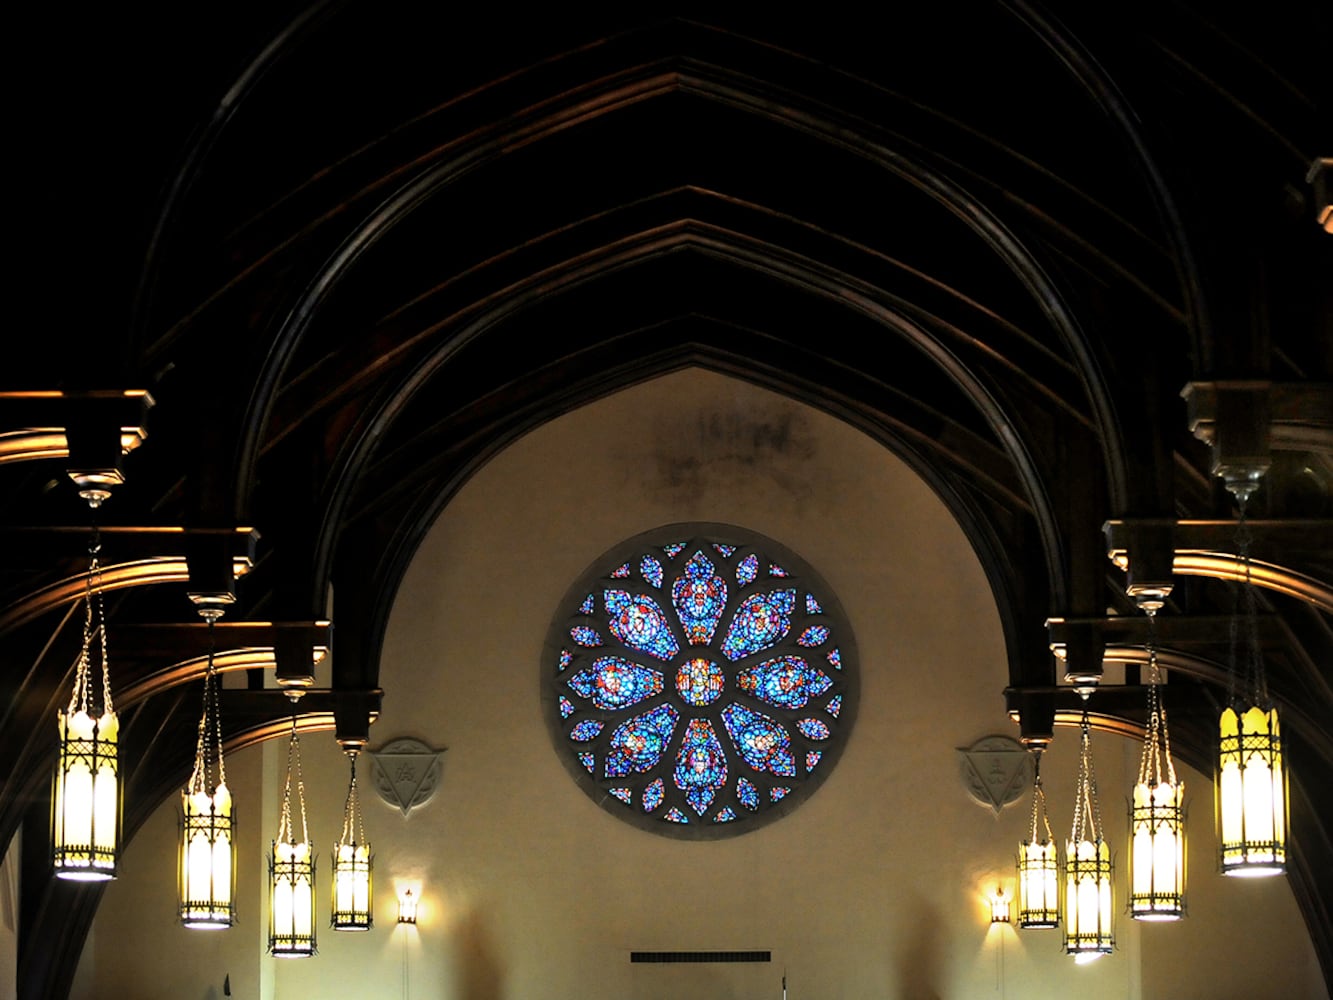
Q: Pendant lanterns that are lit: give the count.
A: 8